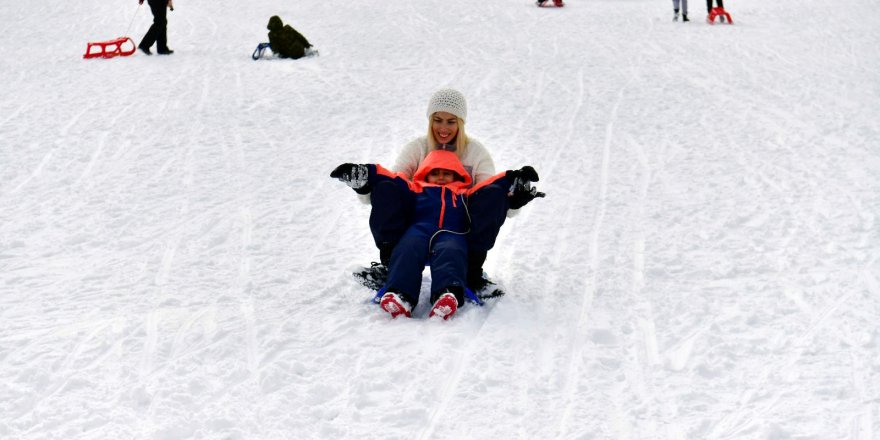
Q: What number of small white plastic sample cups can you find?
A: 0